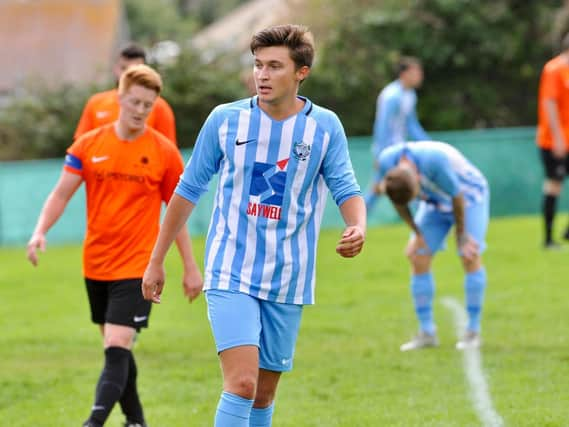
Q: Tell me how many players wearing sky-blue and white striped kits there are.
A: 3